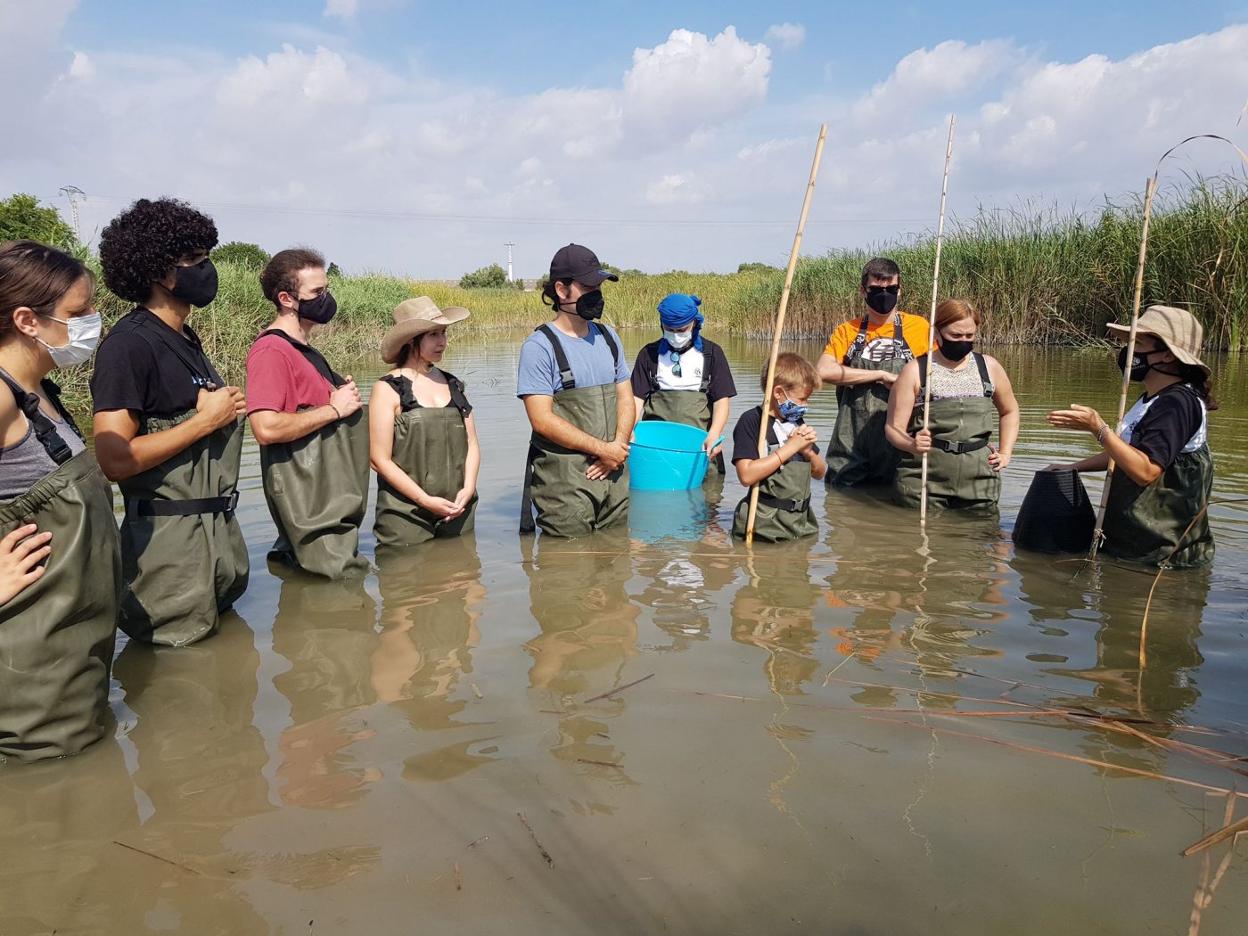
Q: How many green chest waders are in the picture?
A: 10